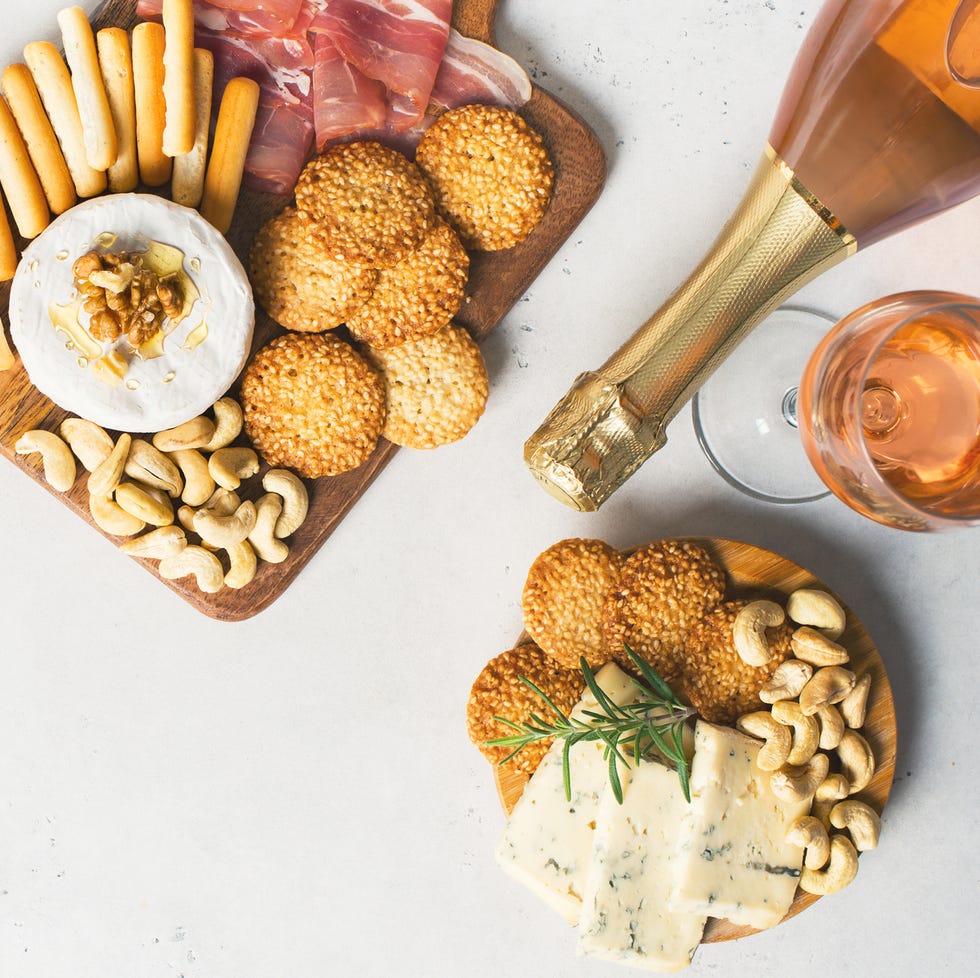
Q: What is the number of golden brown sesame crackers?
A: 10